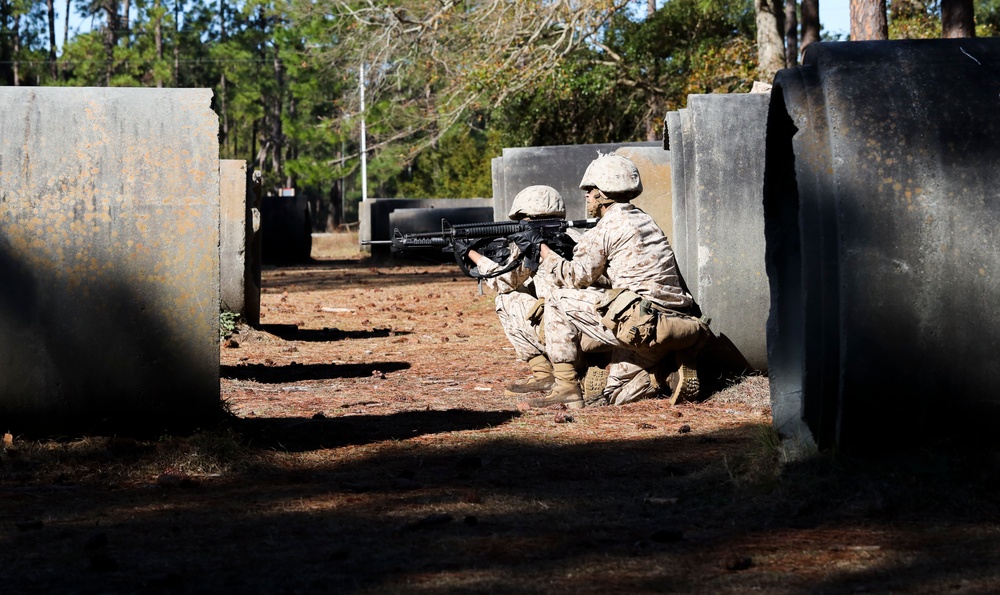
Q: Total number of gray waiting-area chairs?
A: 0